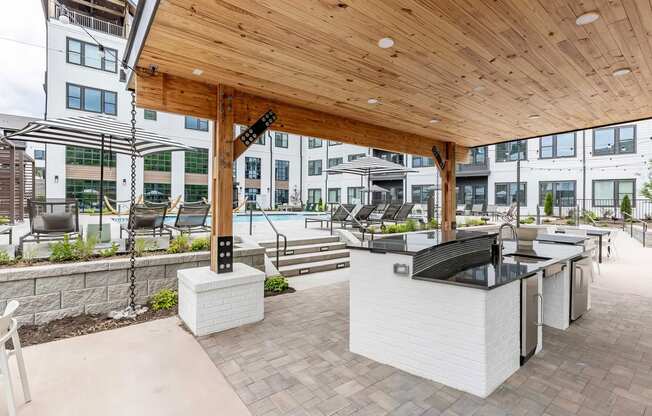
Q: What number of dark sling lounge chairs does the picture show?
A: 7